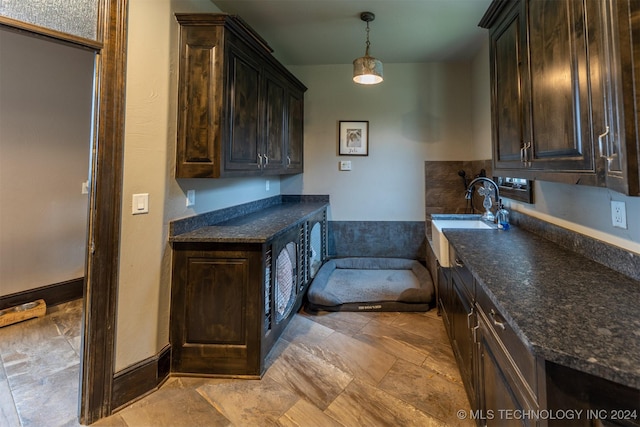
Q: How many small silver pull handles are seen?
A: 10